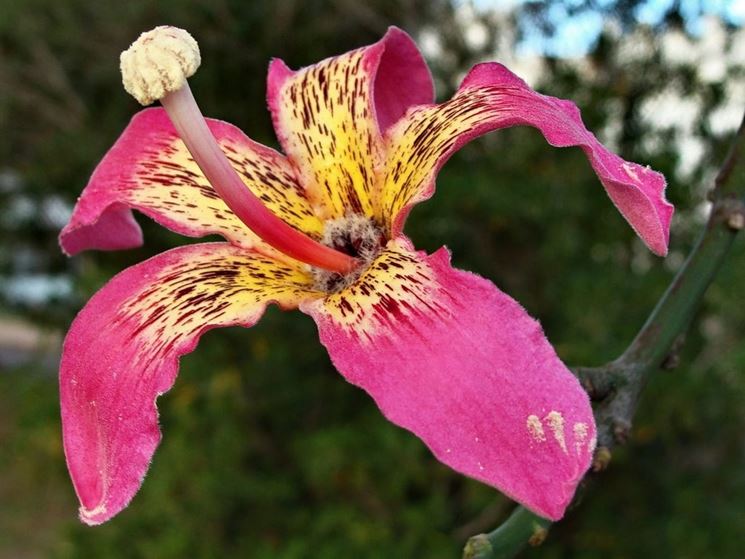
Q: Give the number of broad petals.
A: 5